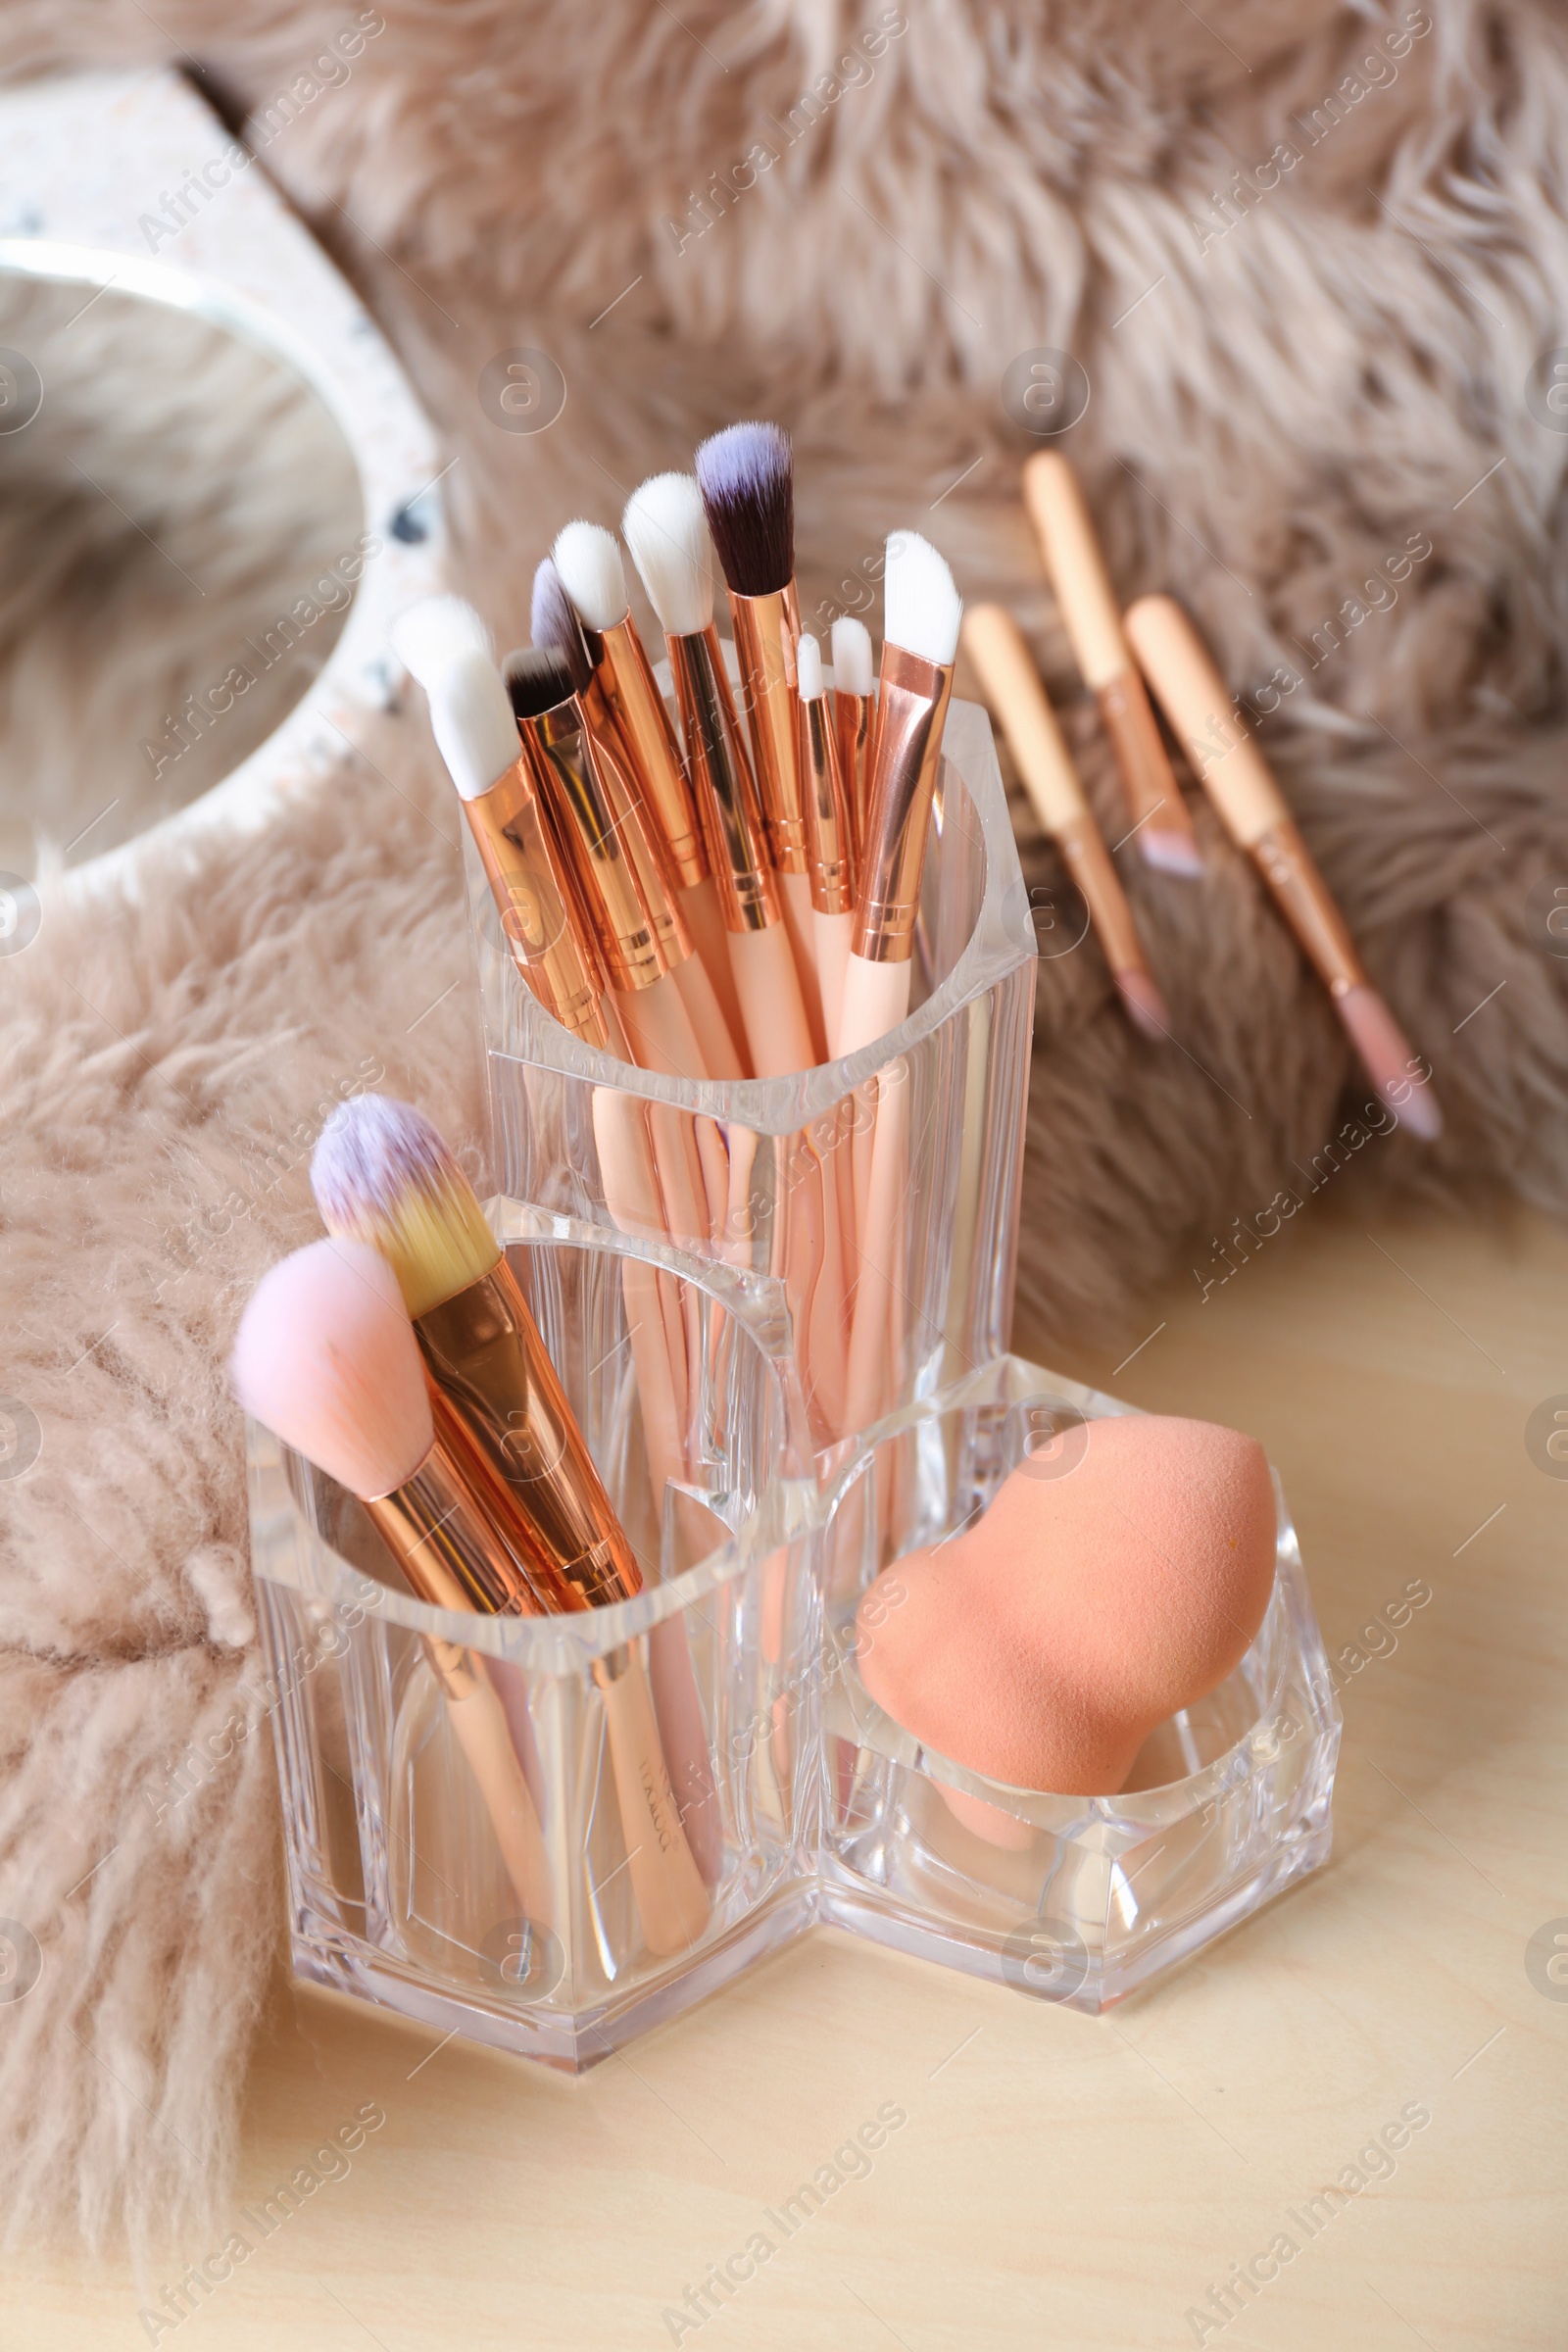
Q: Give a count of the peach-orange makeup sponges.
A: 1